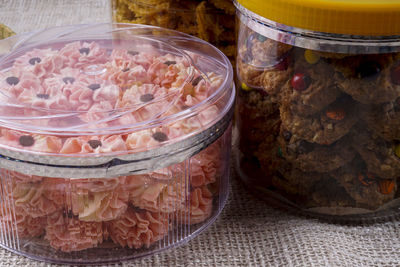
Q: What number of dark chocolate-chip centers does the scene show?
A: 14